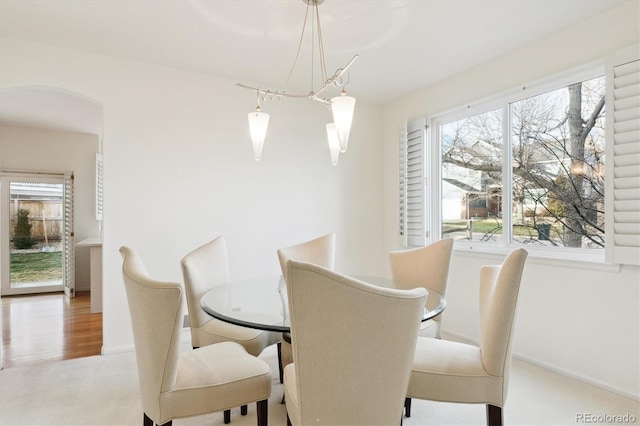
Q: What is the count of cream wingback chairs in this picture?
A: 6